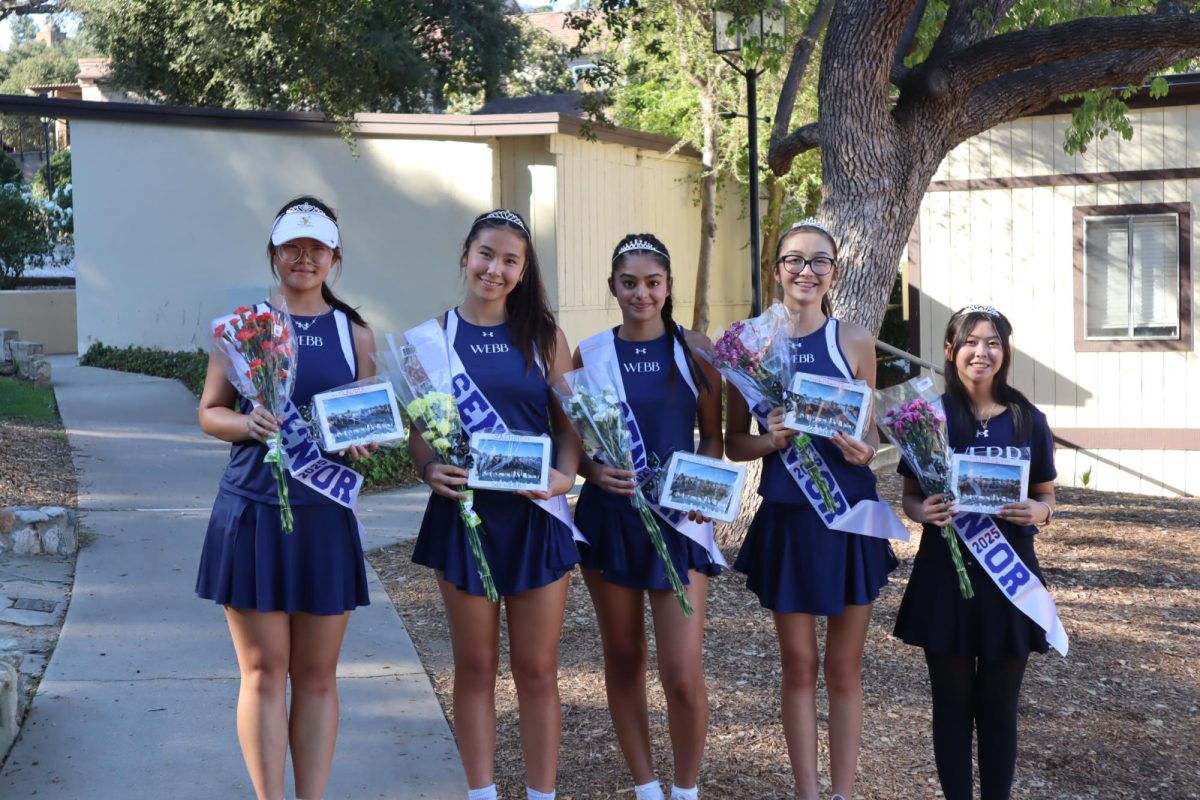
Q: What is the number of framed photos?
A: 5